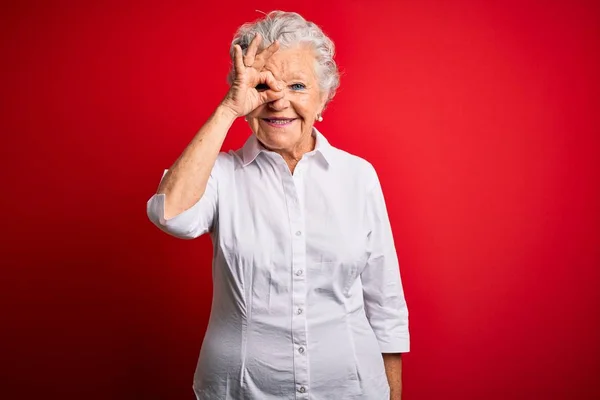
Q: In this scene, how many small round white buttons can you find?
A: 5